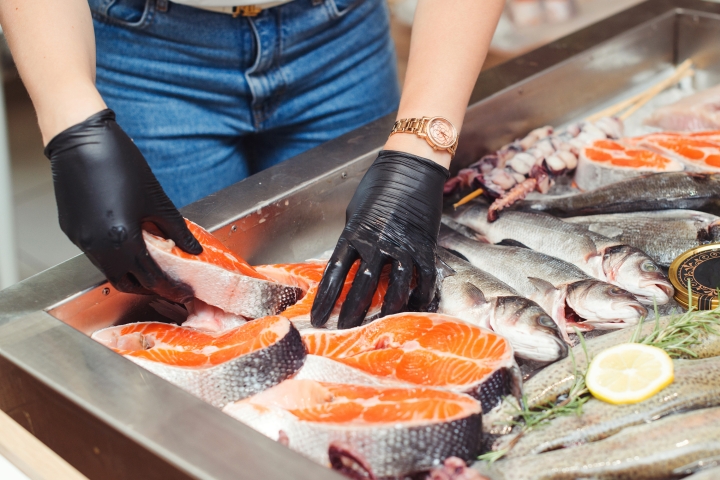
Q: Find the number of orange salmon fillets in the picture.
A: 7